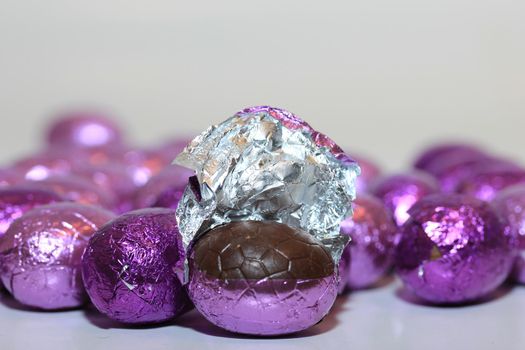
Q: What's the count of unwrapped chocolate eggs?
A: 1